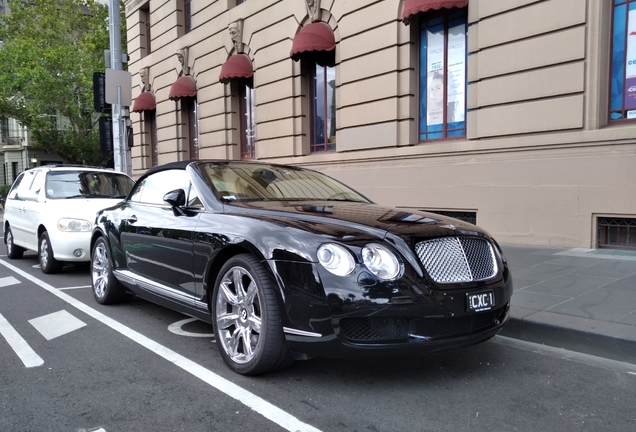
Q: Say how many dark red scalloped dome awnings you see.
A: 5